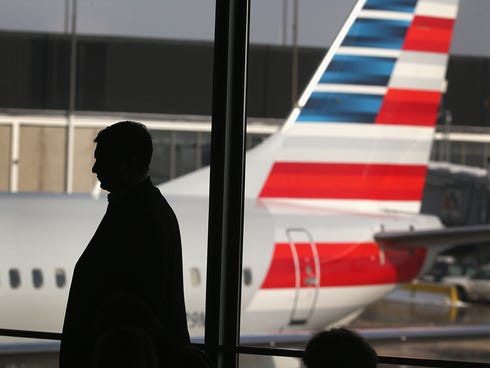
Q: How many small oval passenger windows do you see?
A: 5